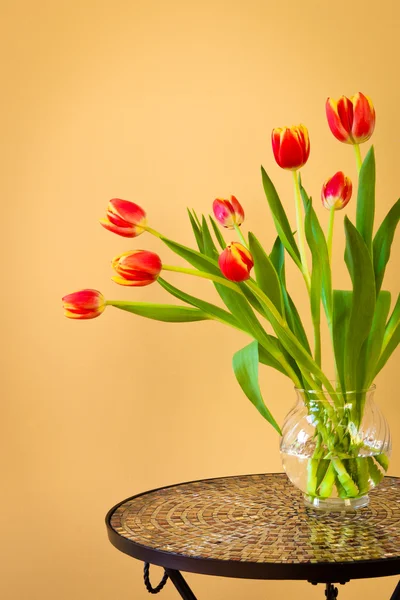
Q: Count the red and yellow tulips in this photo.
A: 8